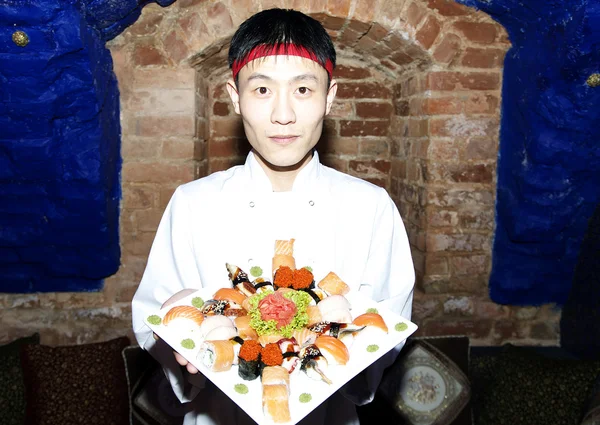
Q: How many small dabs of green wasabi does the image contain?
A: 10